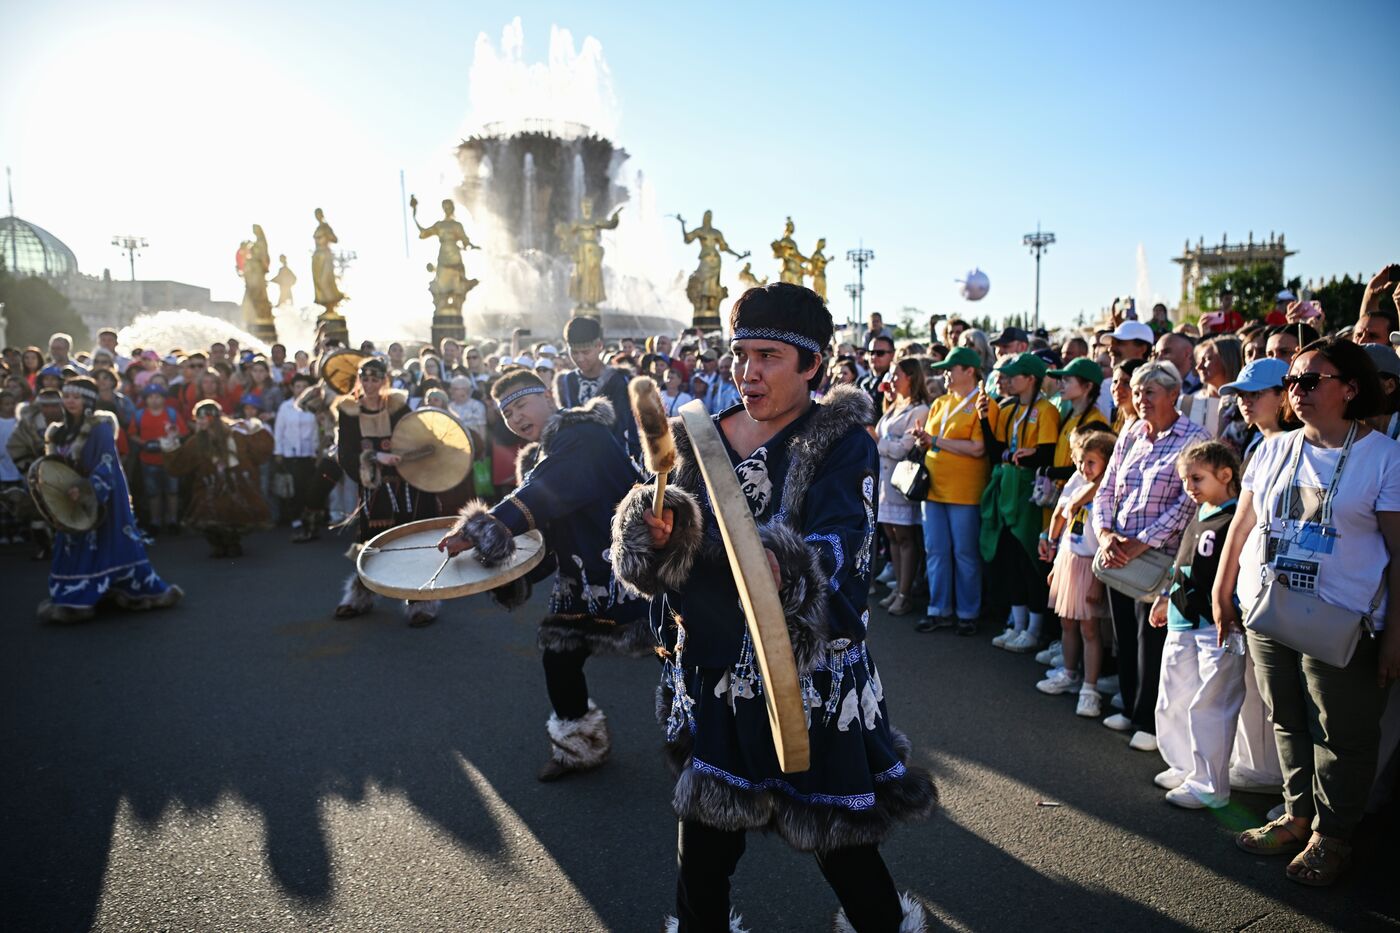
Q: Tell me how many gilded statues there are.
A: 9